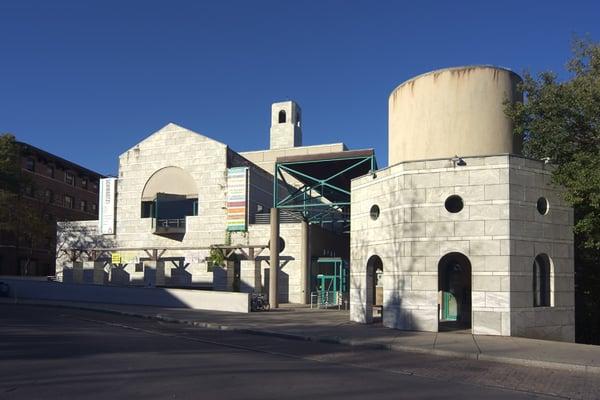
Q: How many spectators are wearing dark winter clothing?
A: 0